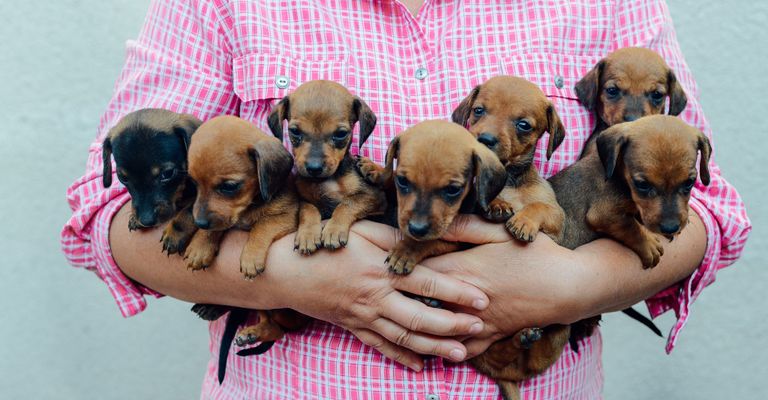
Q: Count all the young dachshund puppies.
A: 7